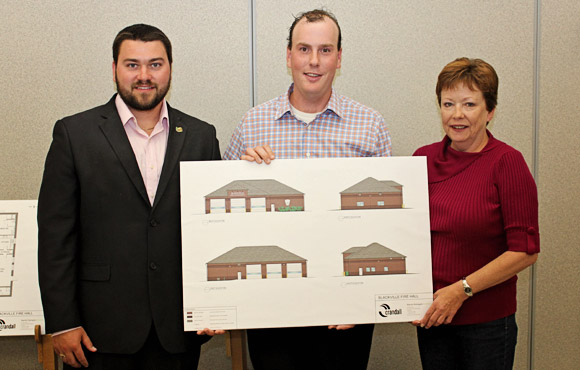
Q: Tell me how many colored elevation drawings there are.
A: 4